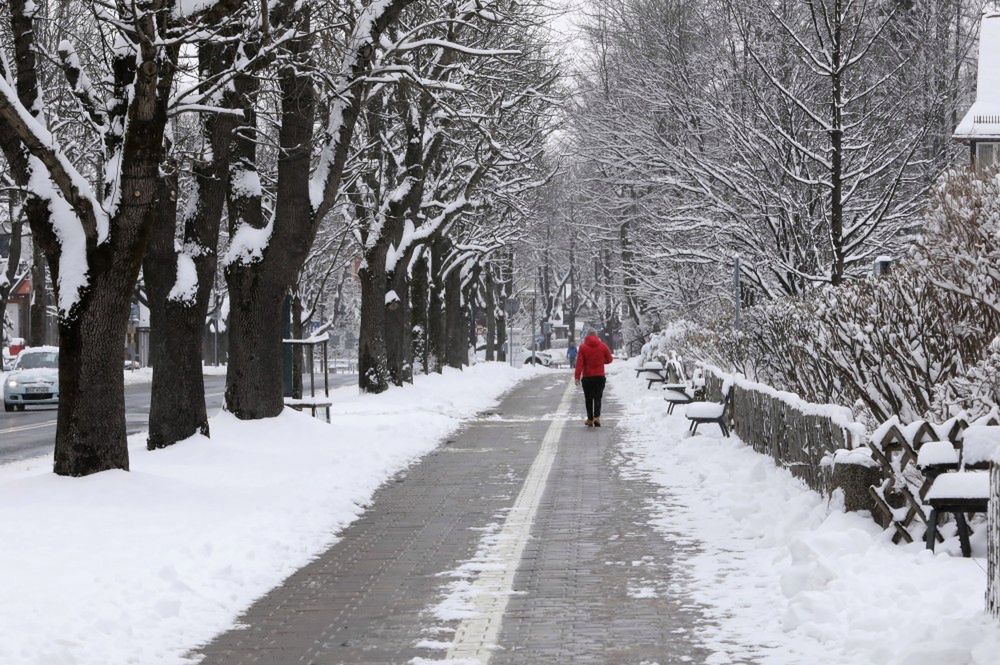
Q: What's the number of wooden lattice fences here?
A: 1